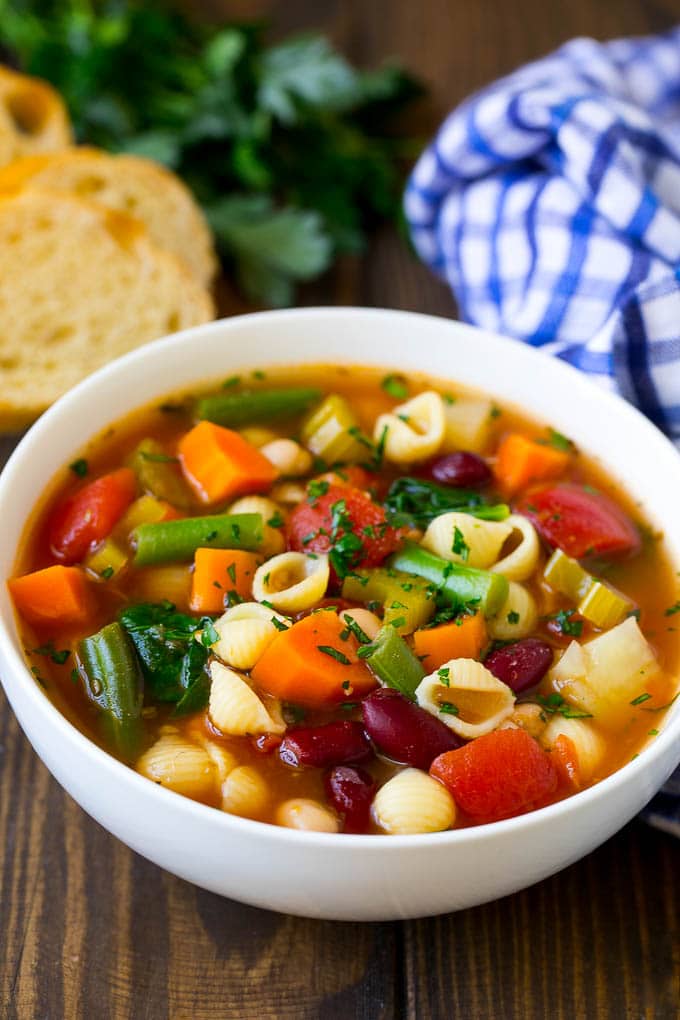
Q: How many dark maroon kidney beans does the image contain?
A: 5